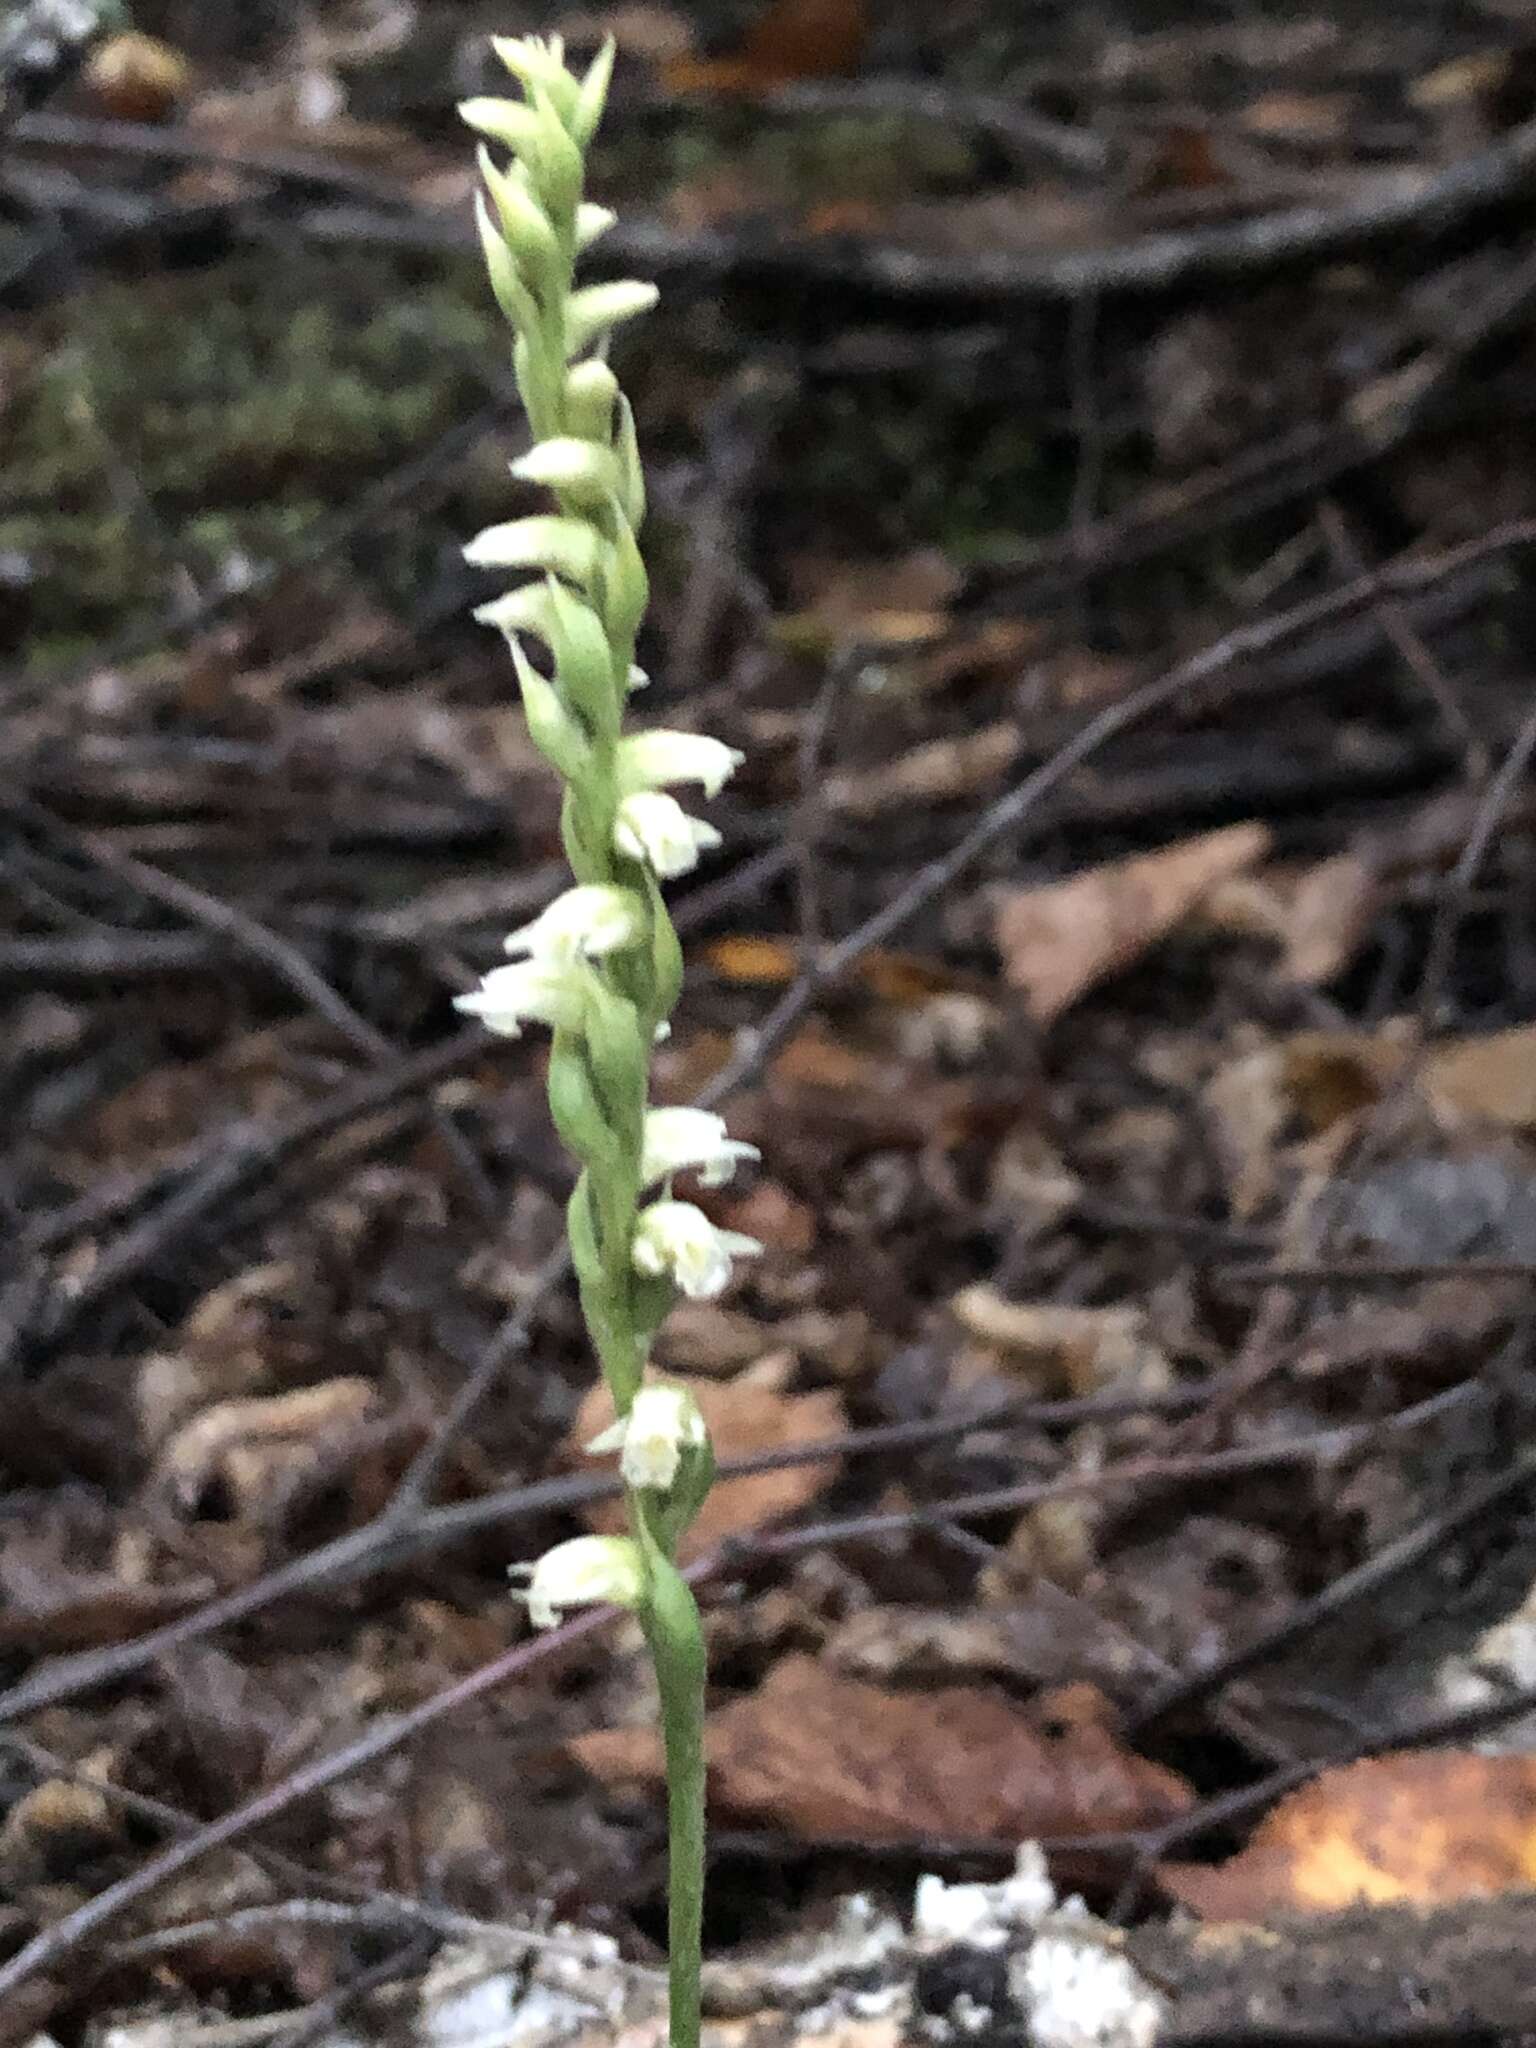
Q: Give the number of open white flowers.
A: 8